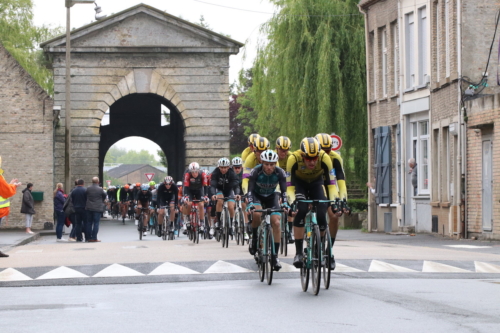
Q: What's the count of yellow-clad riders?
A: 5